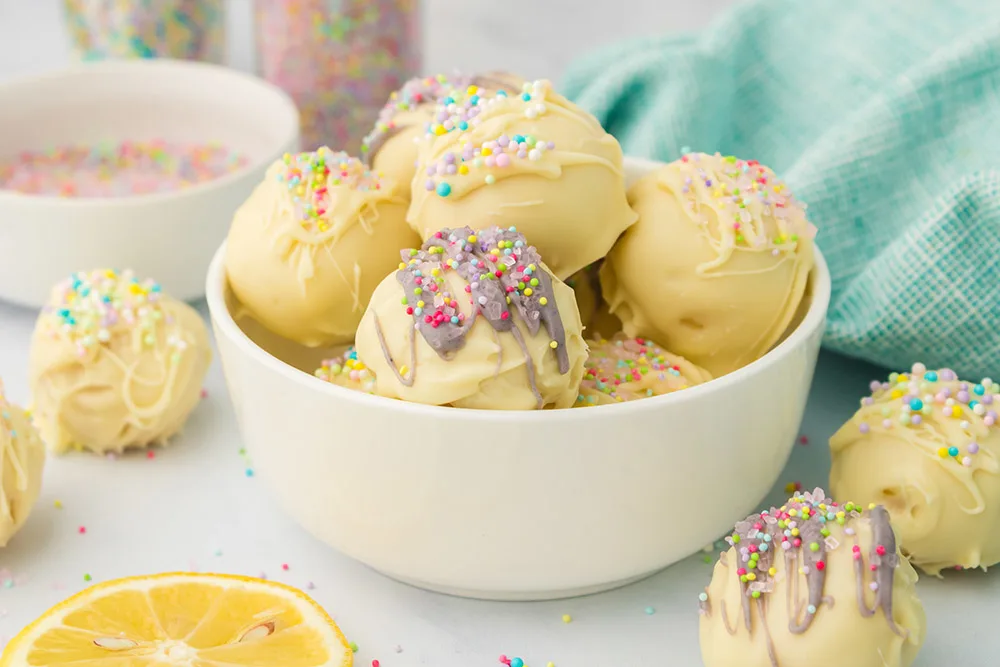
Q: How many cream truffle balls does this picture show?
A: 11